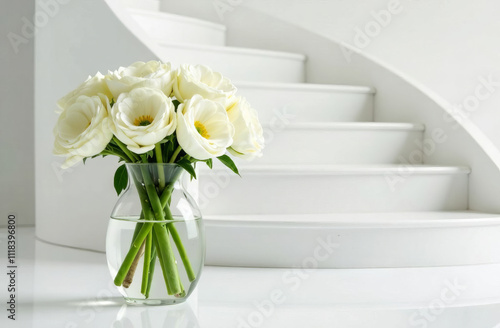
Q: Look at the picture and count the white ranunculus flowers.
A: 7